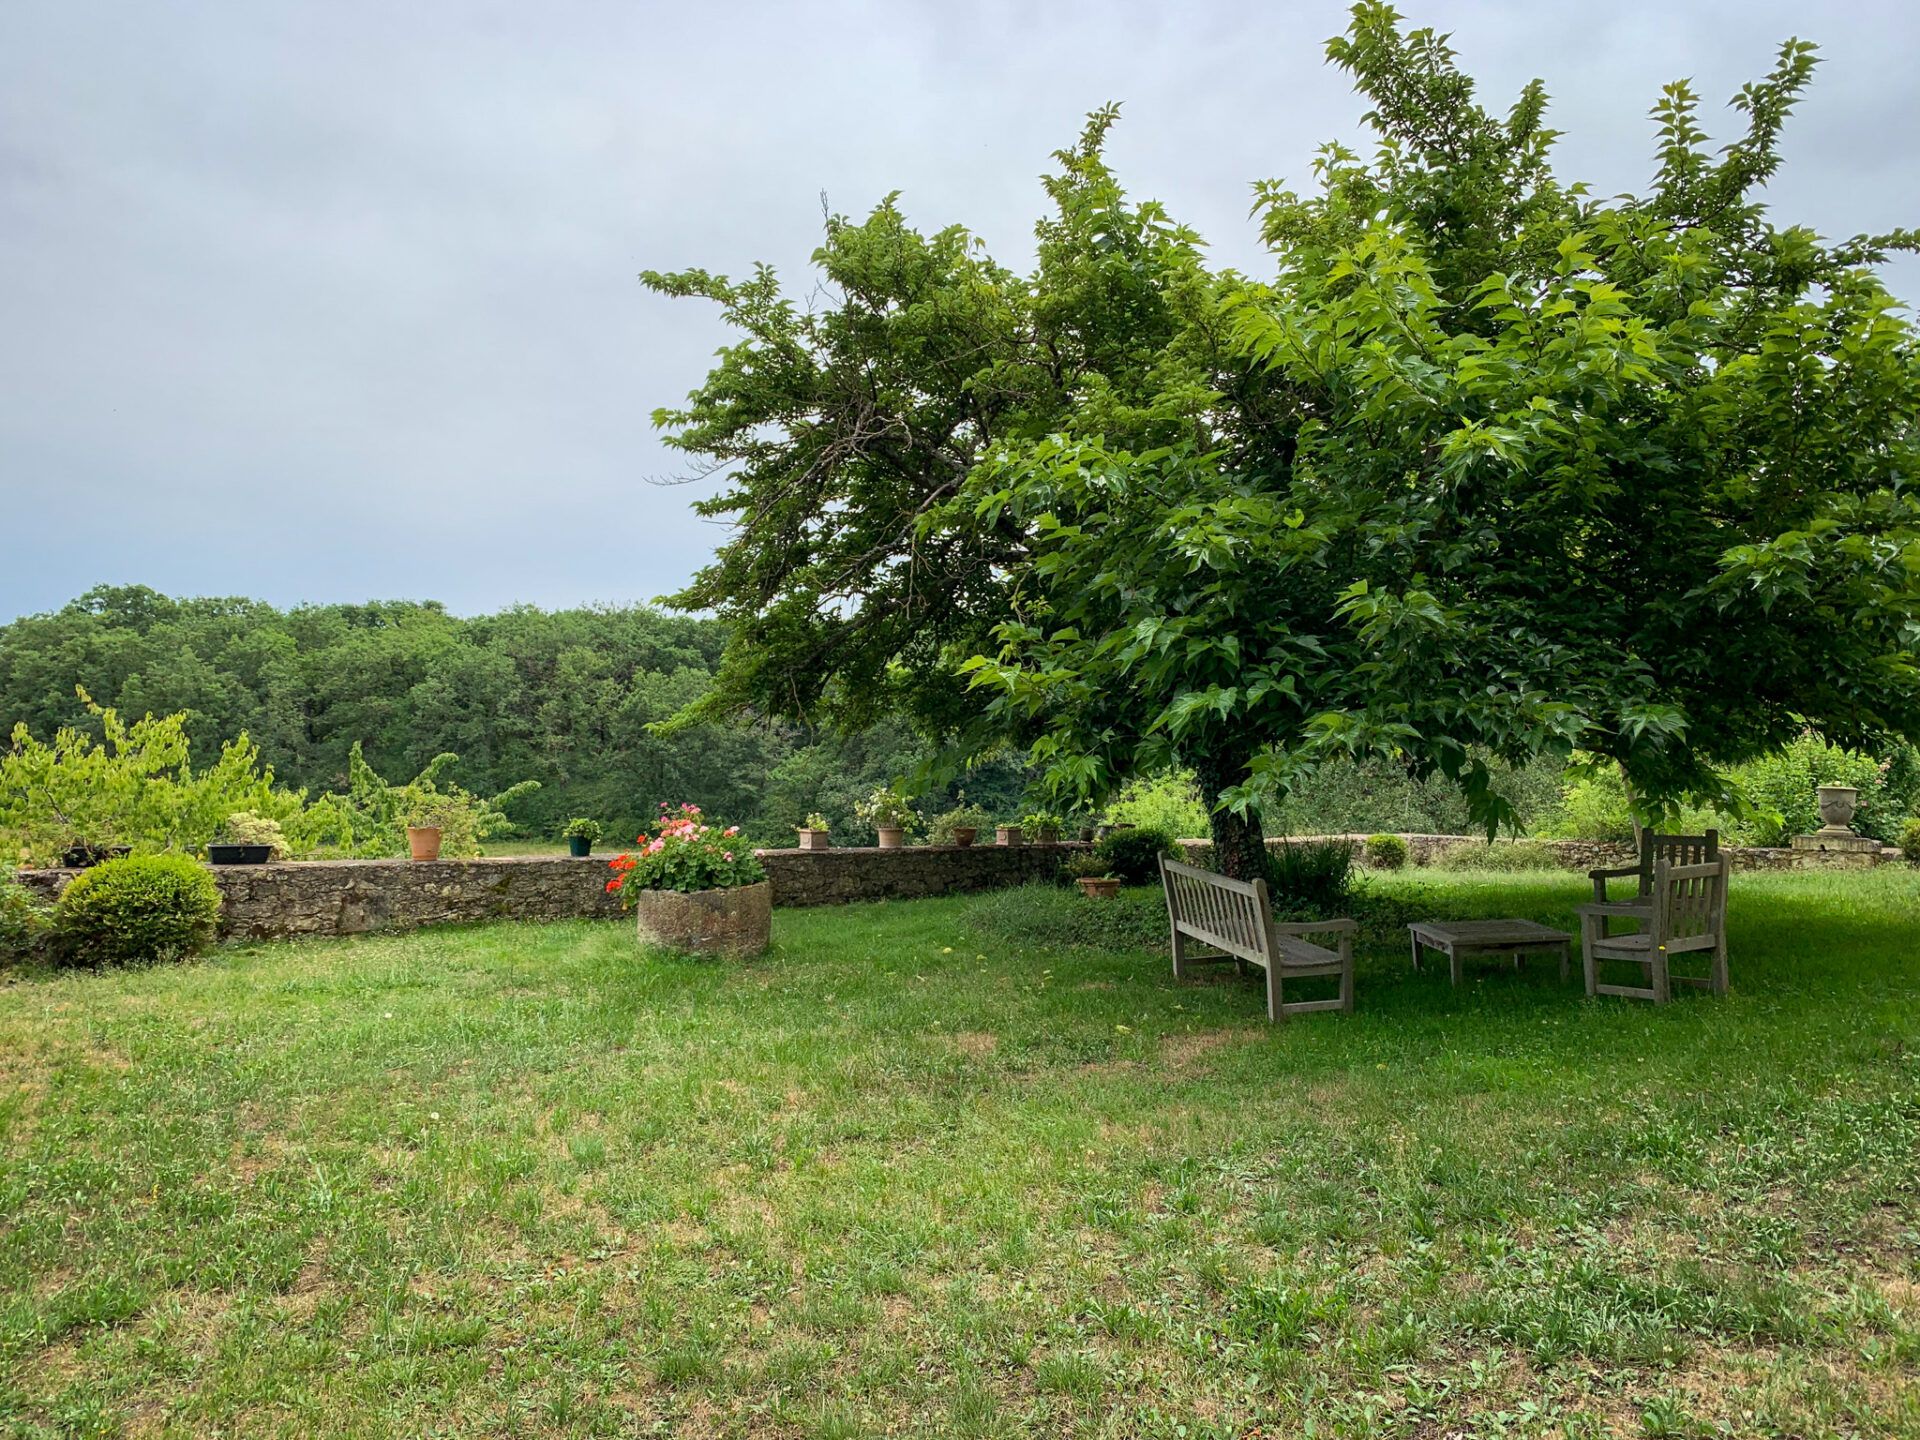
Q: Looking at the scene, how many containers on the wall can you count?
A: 13